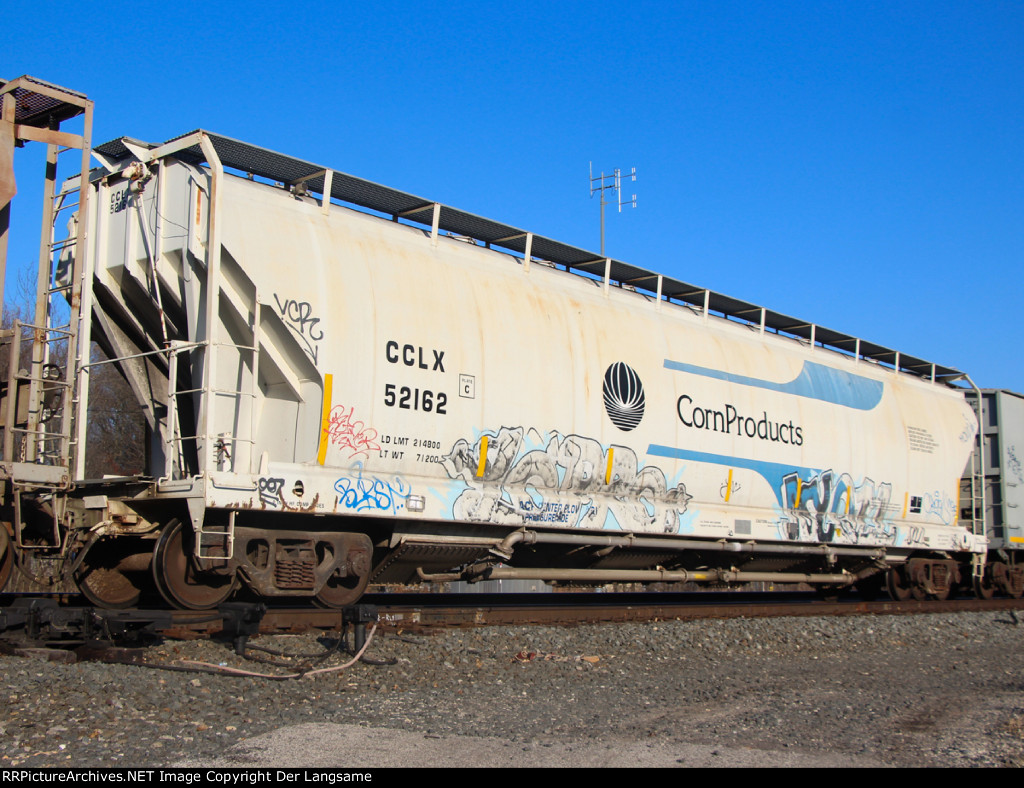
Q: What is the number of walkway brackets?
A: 11